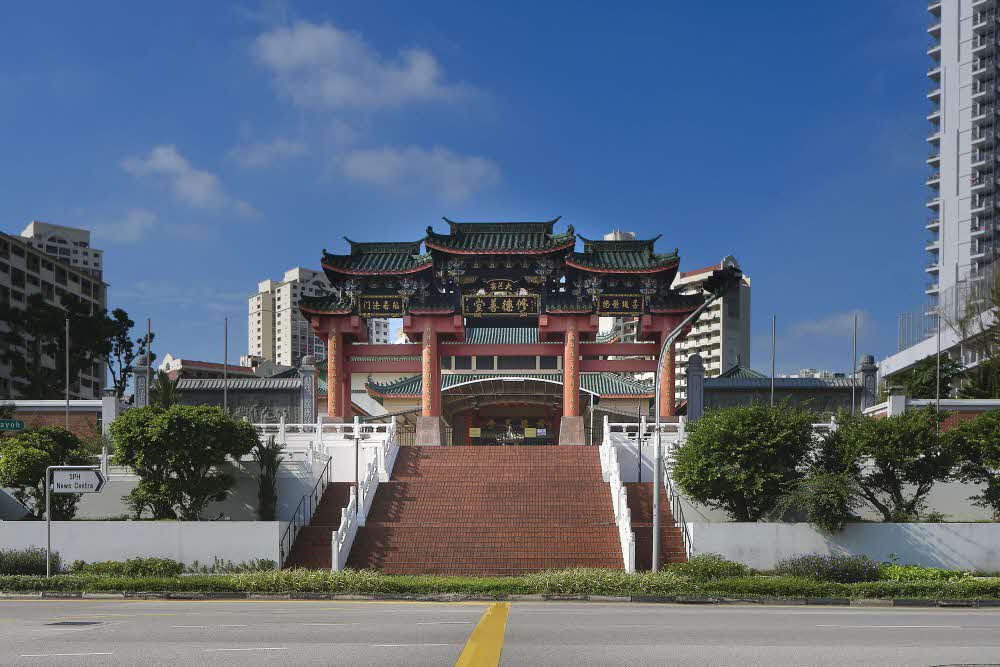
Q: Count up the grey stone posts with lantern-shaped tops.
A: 4